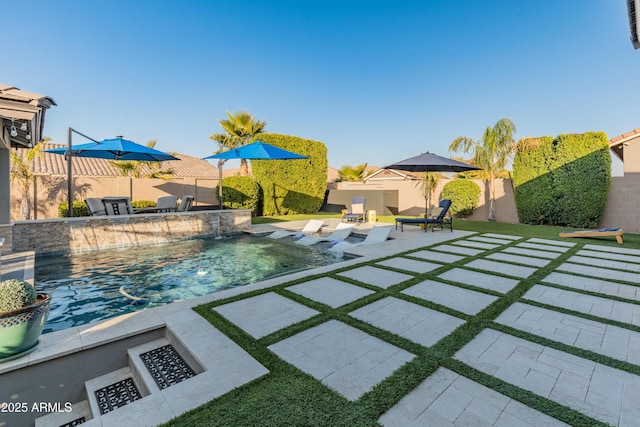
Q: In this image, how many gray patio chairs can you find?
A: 4